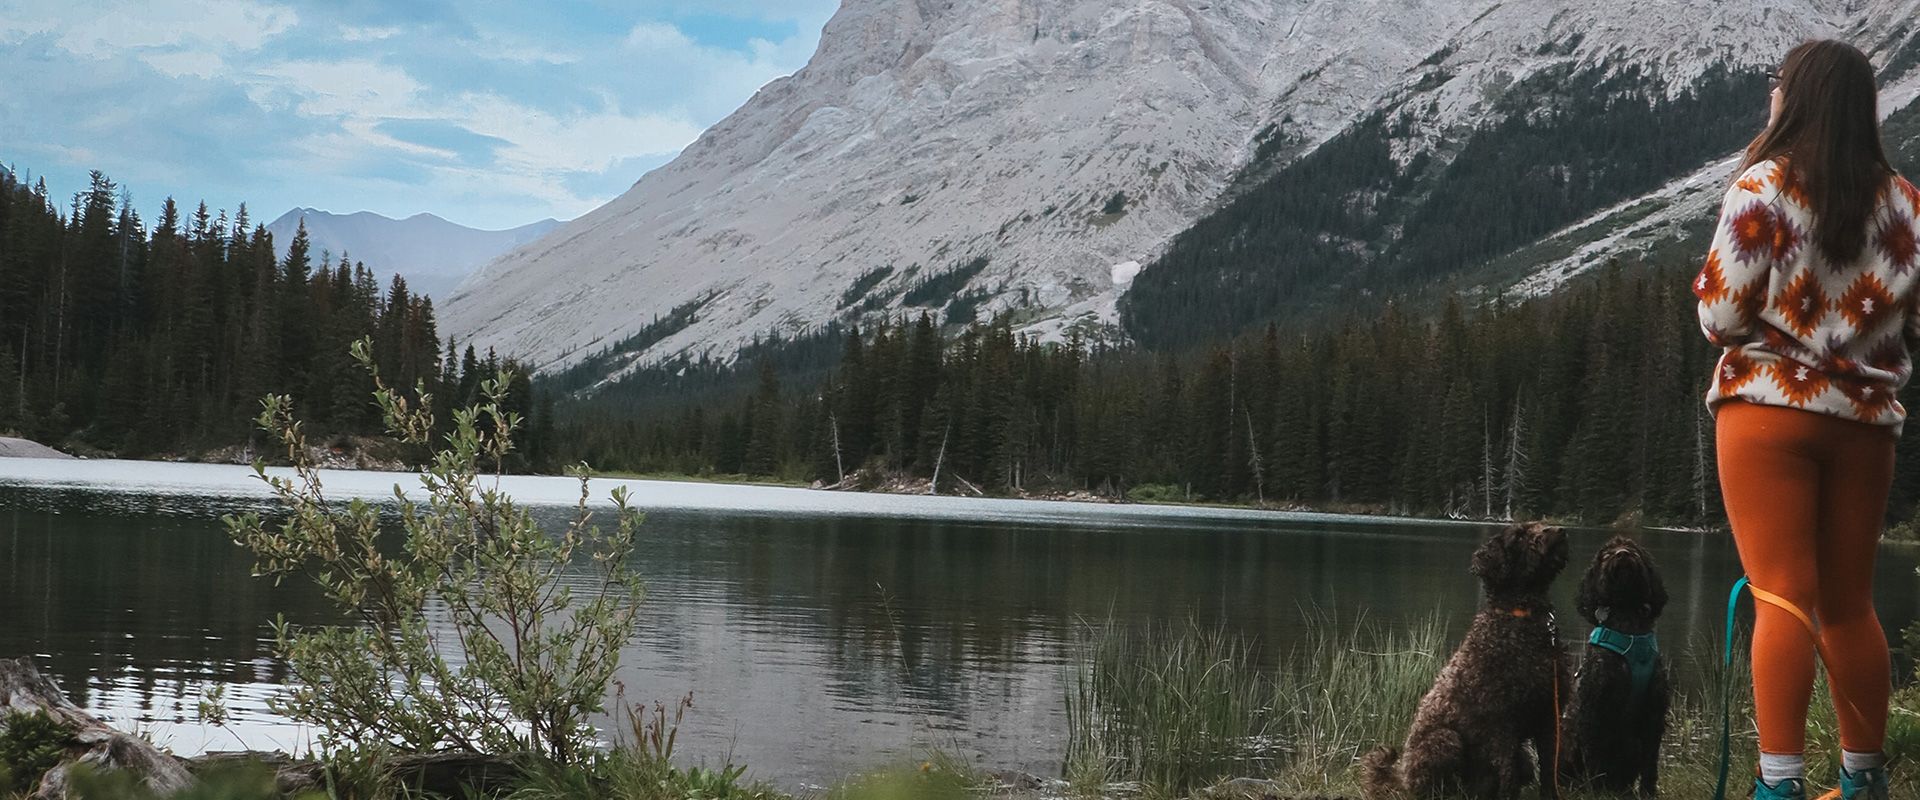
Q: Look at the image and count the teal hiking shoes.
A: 2